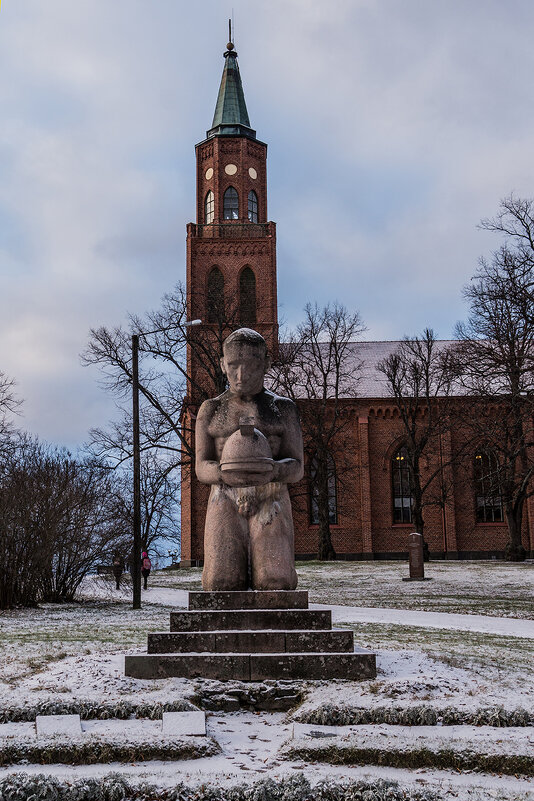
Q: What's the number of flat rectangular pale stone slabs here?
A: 2